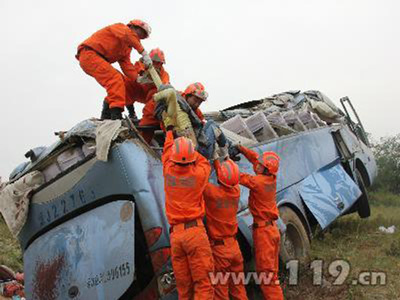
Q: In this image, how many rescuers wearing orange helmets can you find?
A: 6